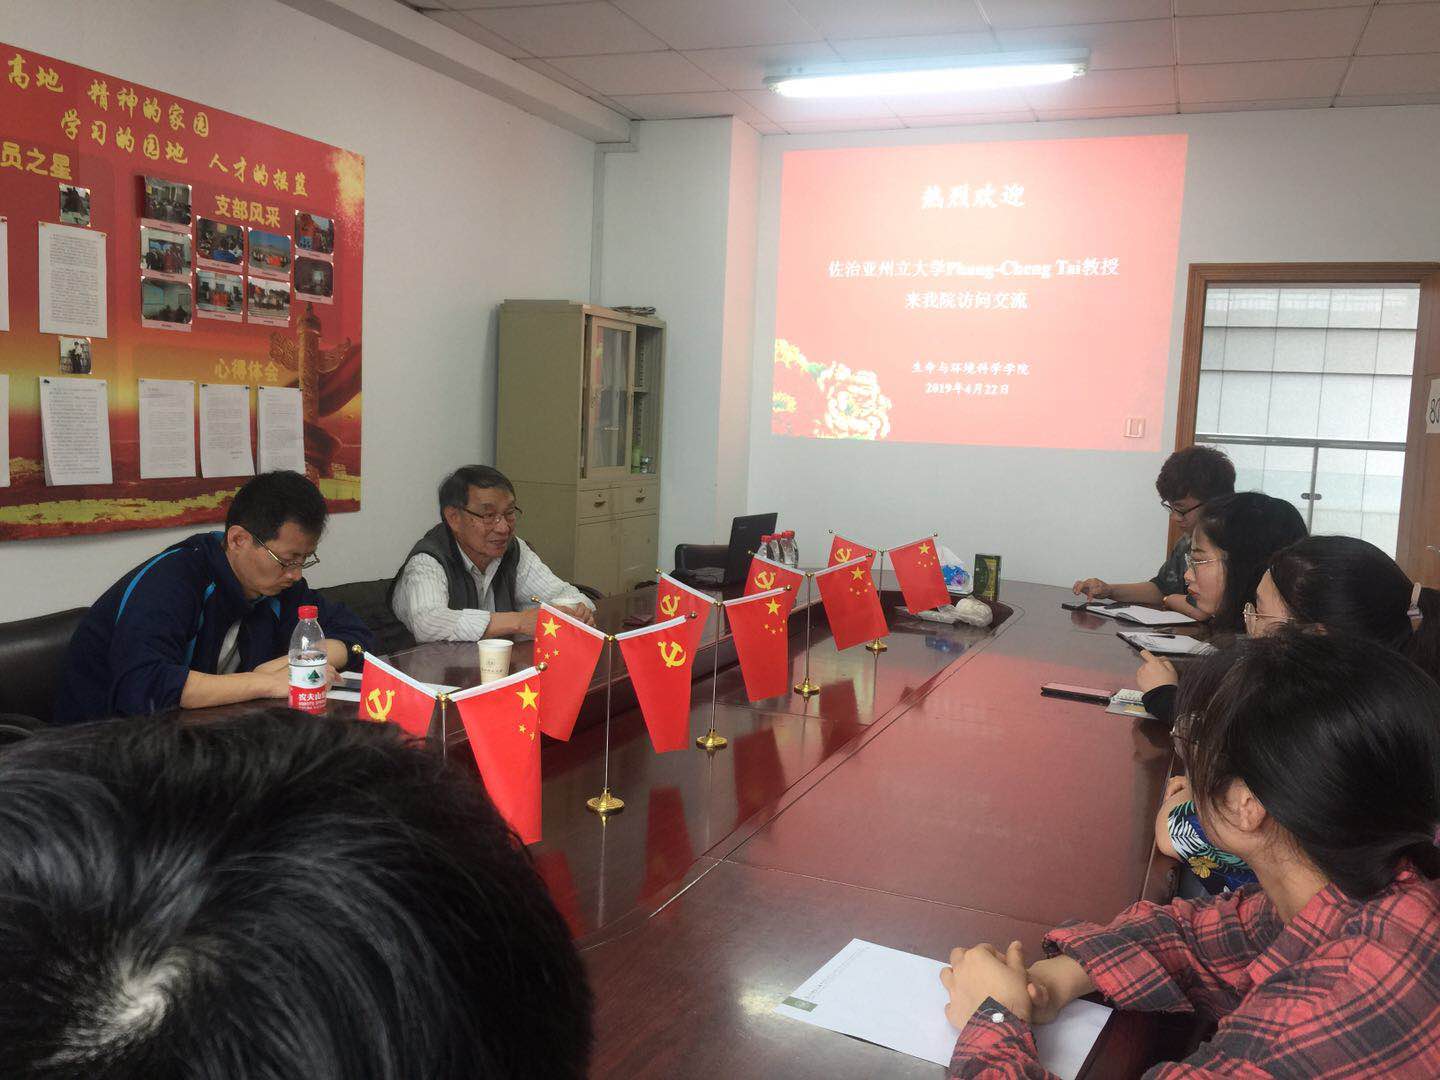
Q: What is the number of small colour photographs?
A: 11